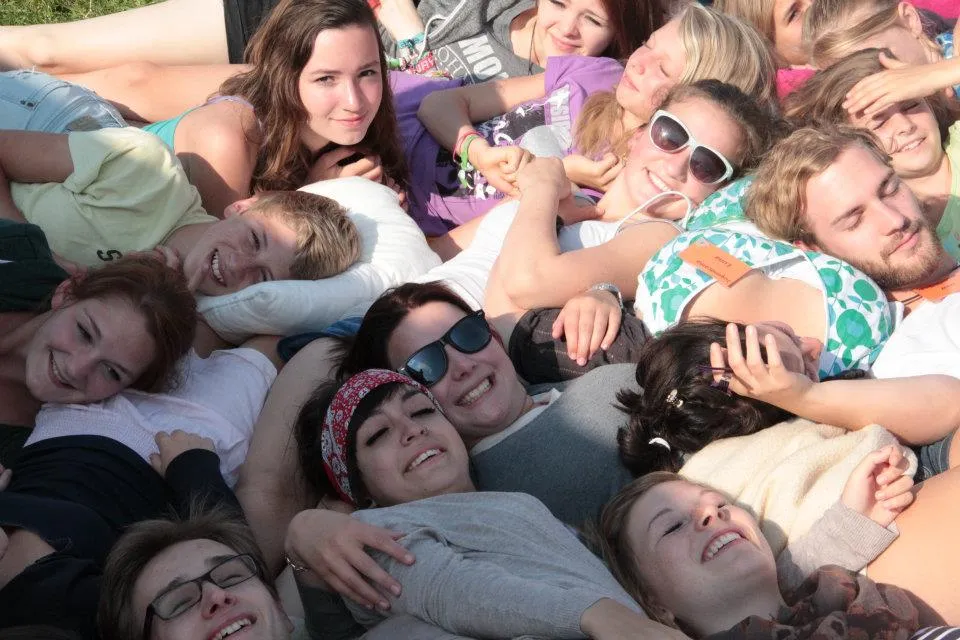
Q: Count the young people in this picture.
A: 15